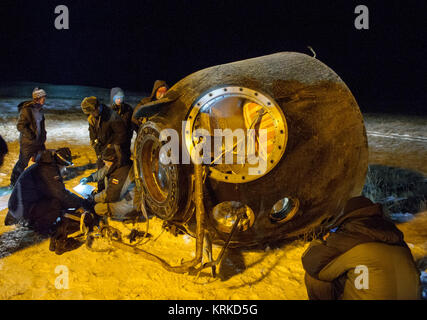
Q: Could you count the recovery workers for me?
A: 7